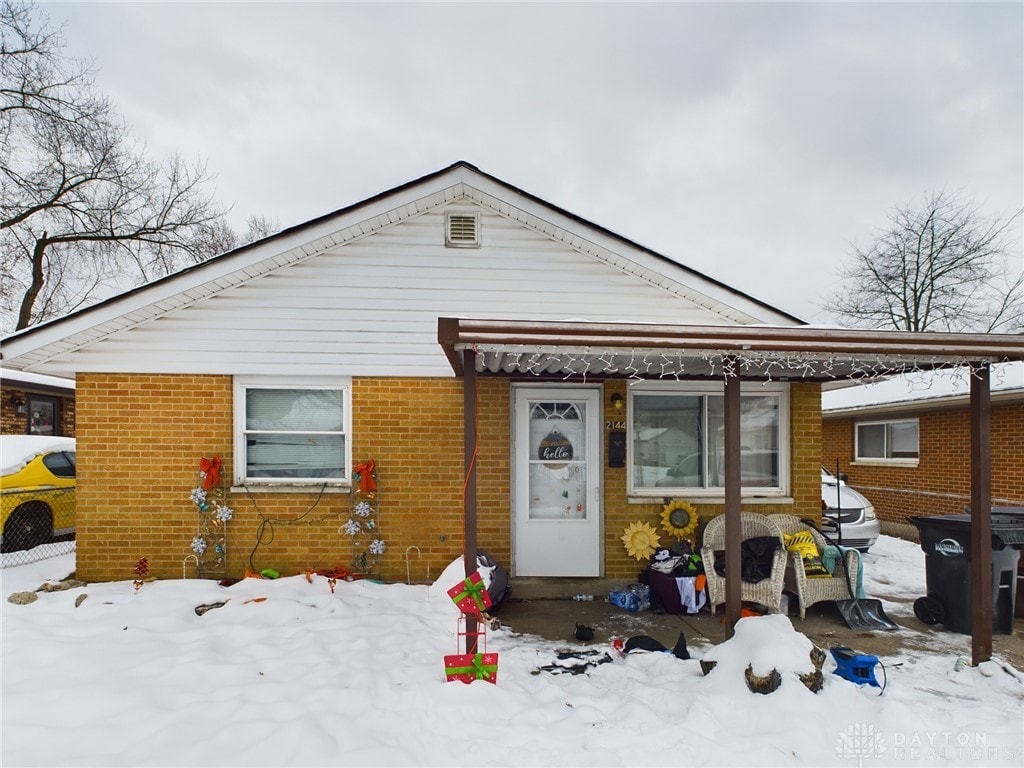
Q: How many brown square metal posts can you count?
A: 3